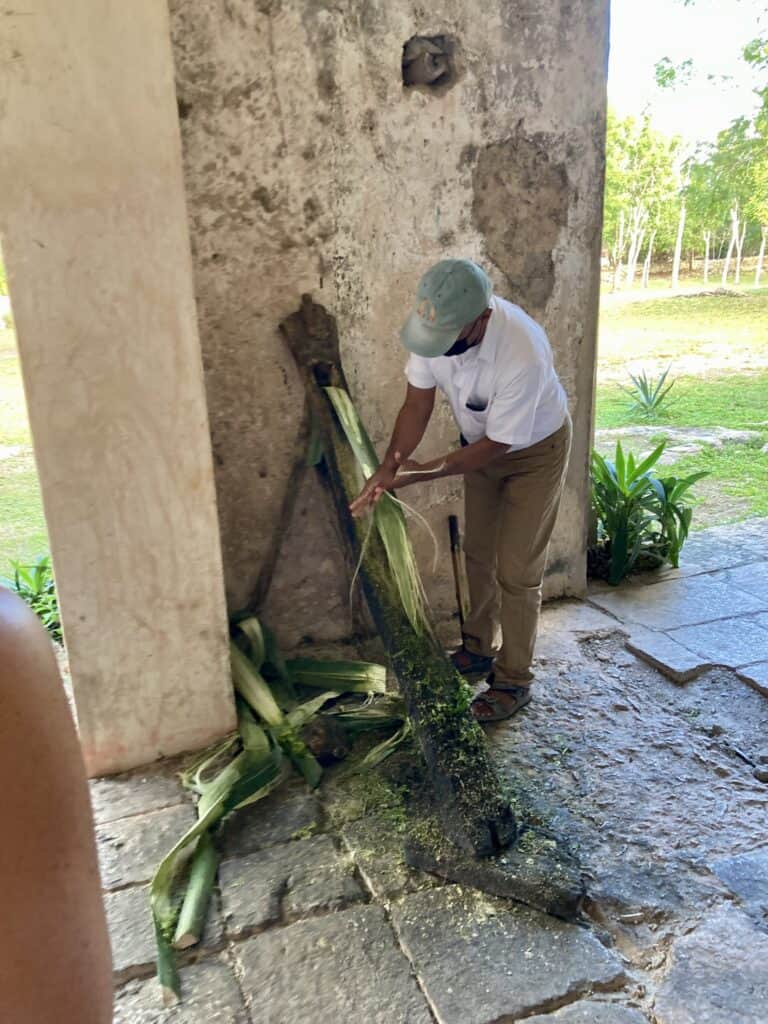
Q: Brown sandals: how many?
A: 2